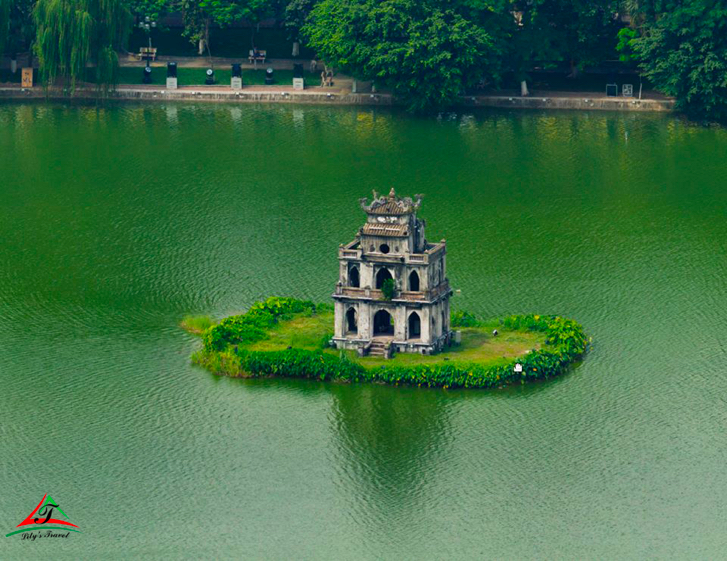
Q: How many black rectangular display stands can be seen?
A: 3